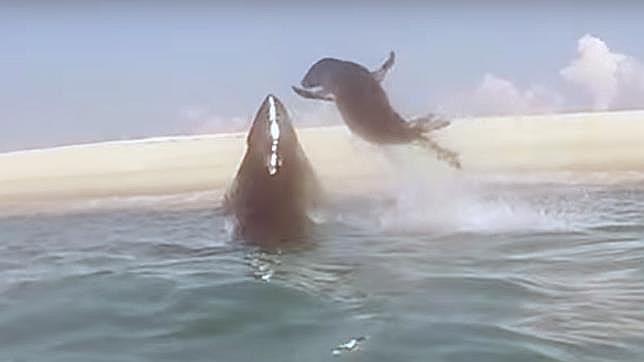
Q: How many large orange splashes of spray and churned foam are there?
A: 0